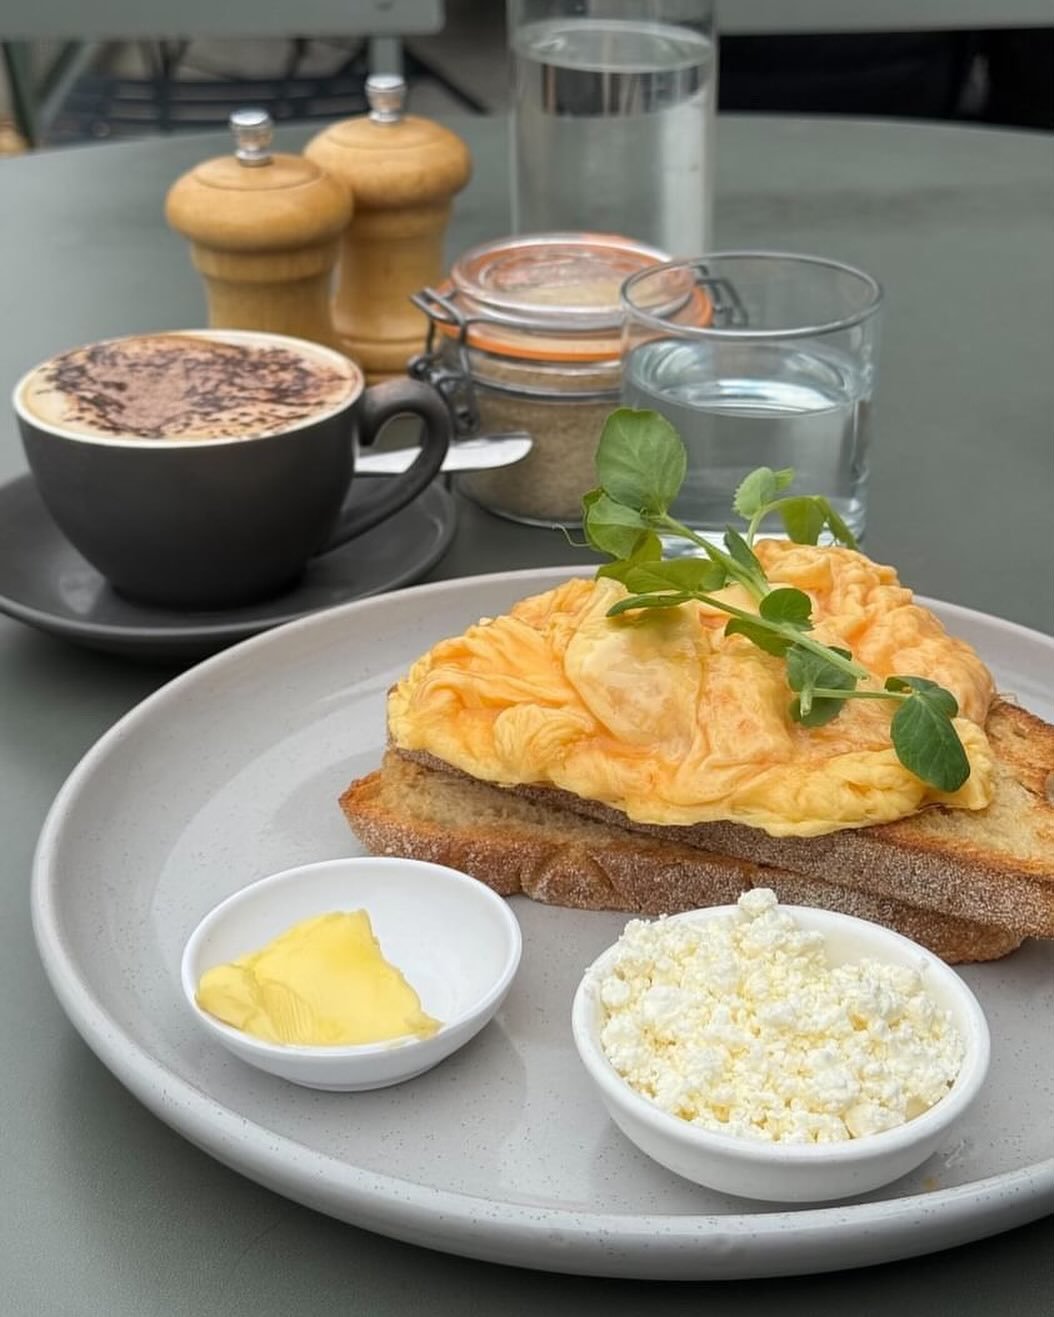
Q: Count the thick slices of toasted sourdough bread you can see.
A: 2